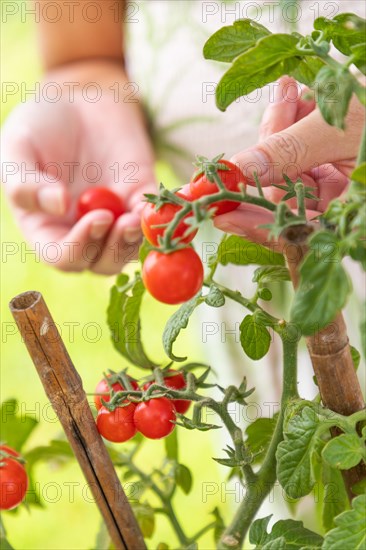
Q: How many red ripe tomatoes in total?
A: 10